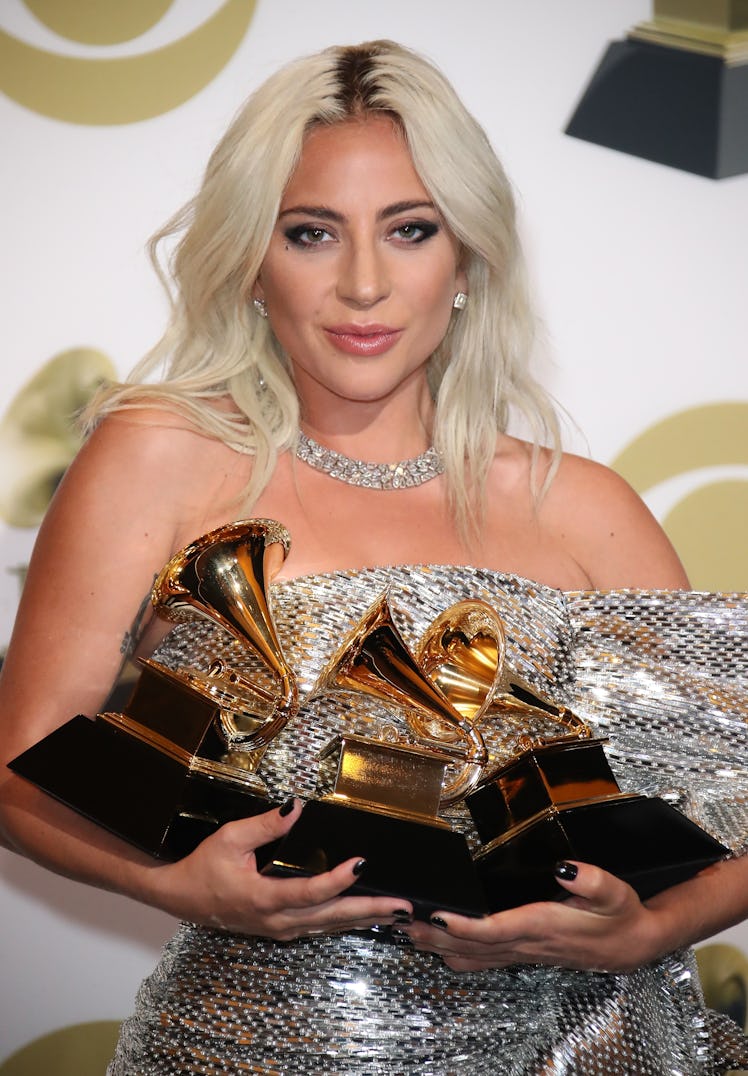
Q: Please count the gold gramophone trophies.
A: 3